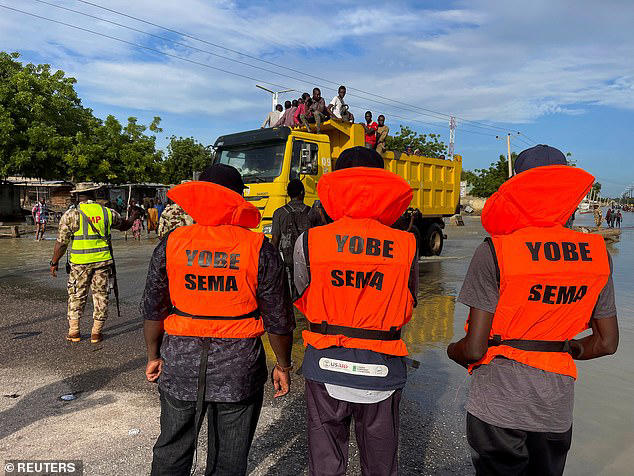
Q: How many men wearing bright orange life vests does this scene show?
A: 3